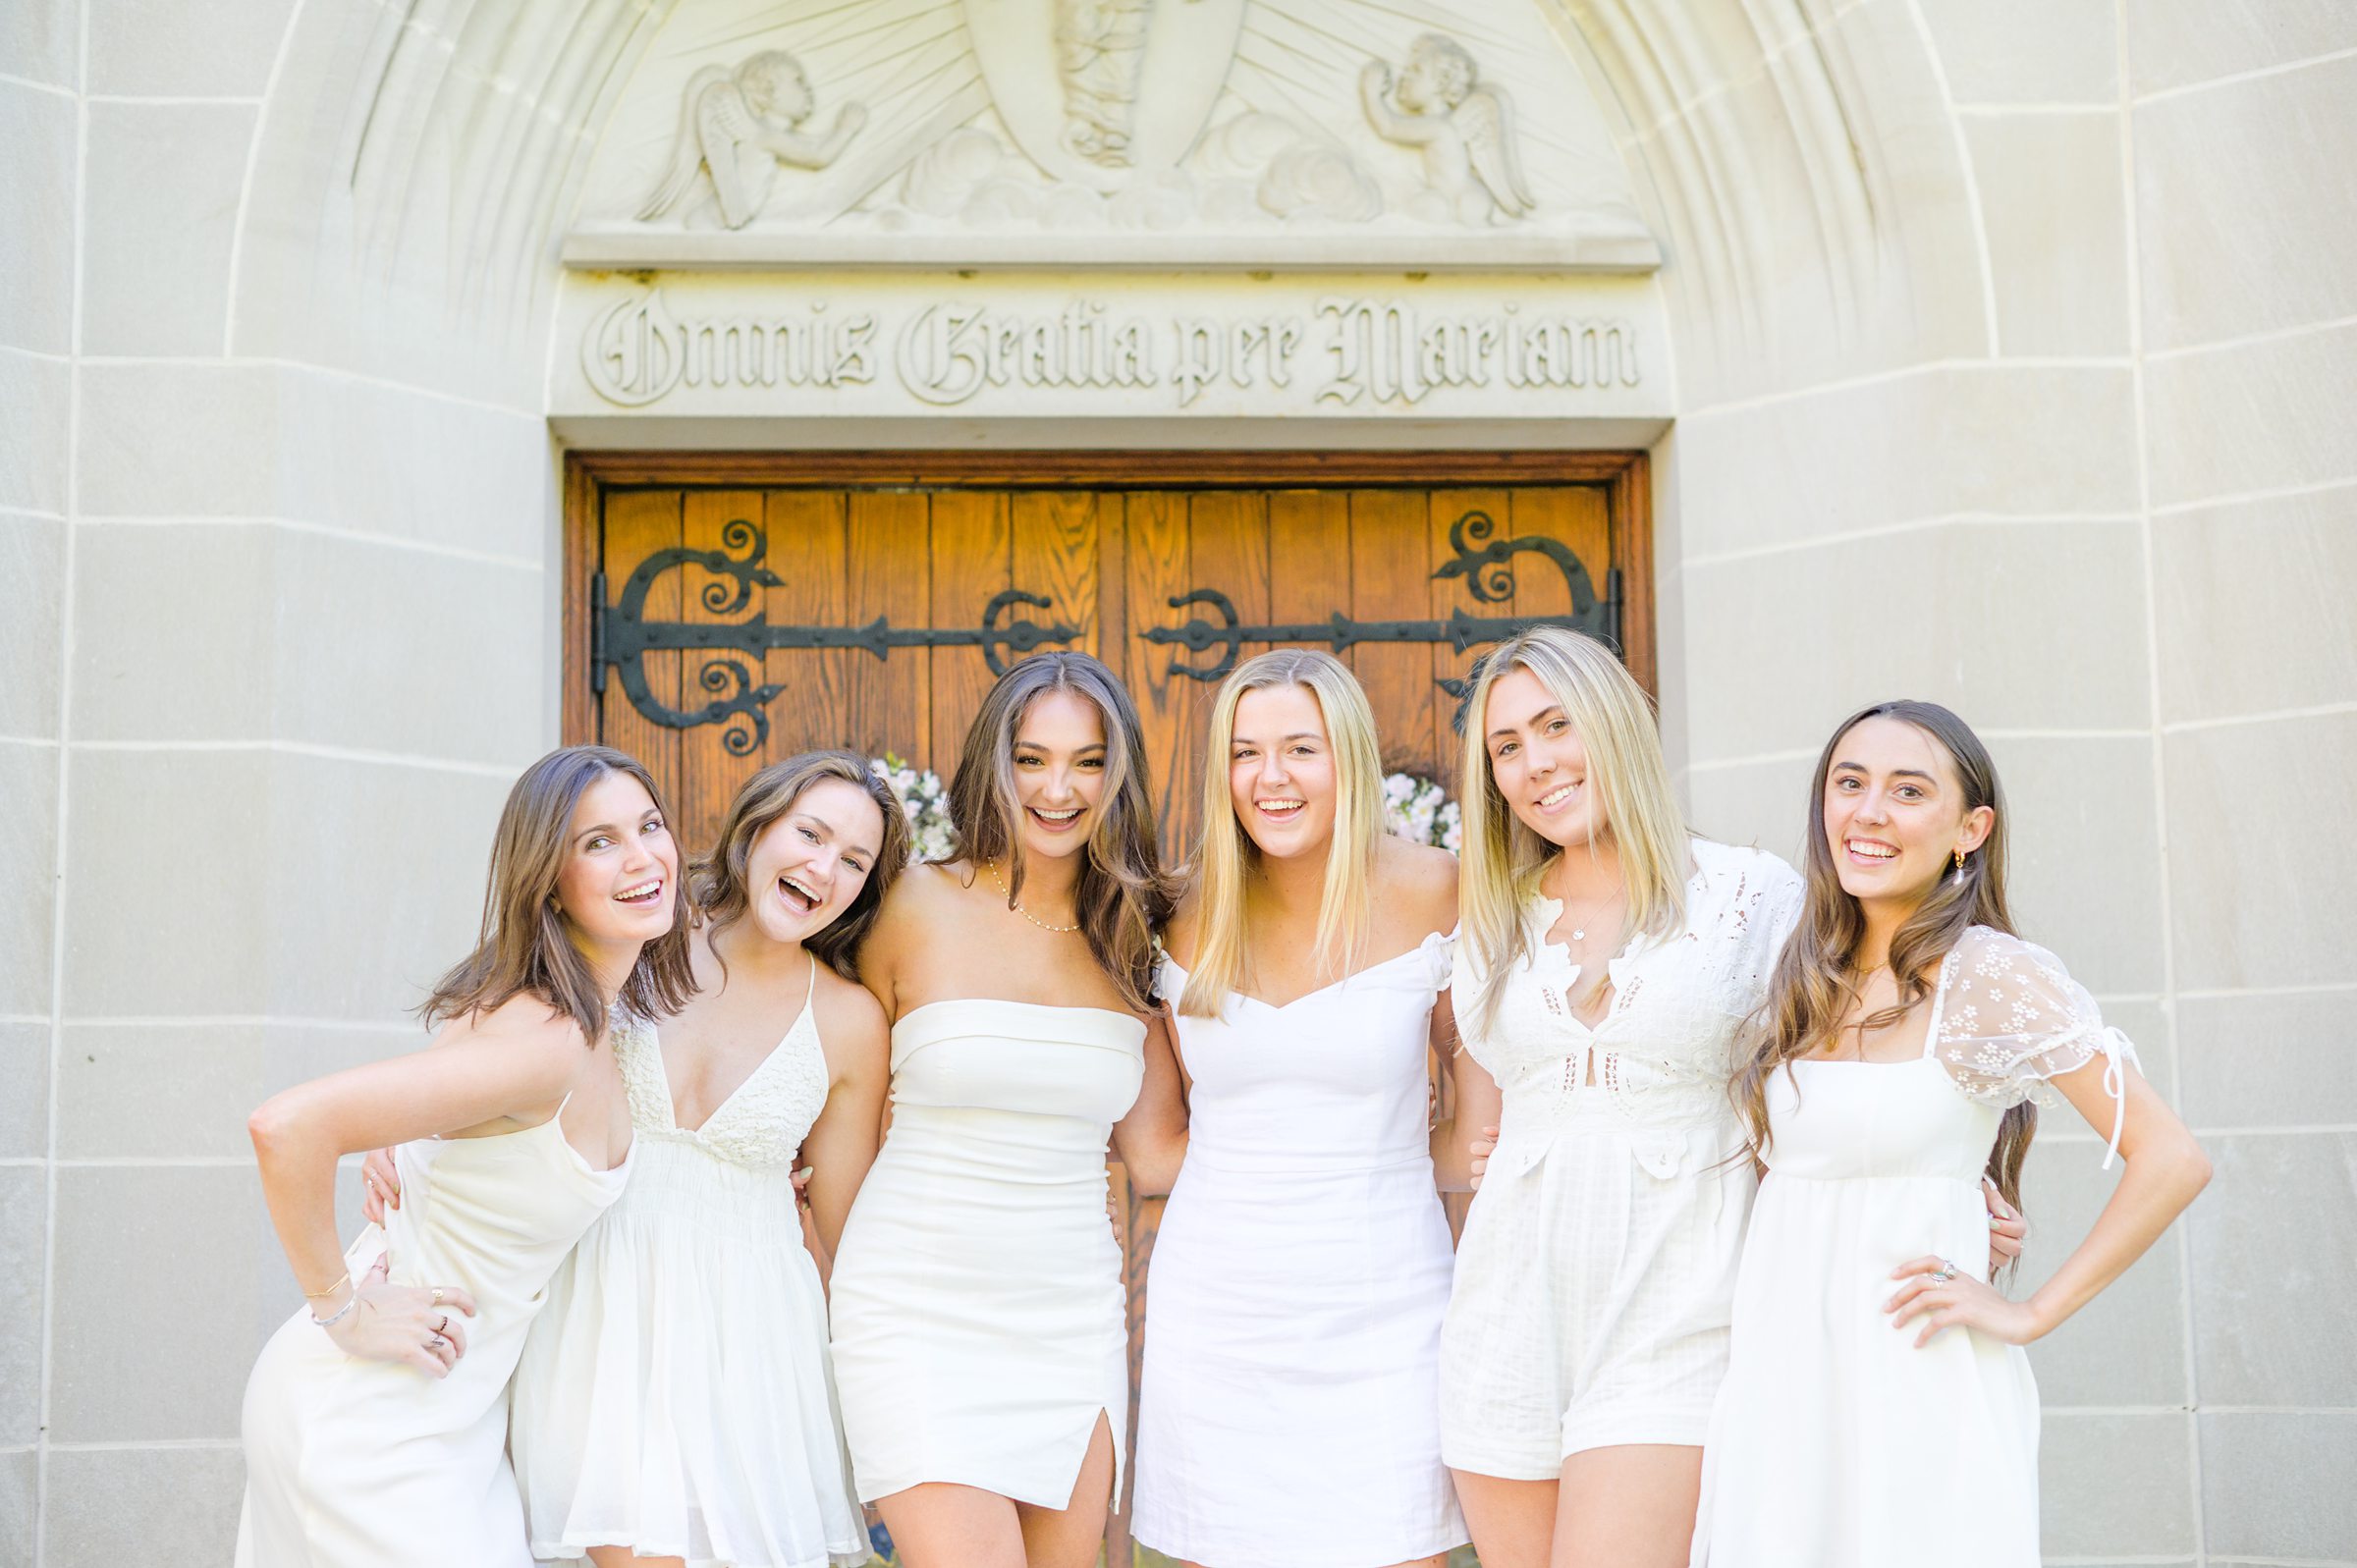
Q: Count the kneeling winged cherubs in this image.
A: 2